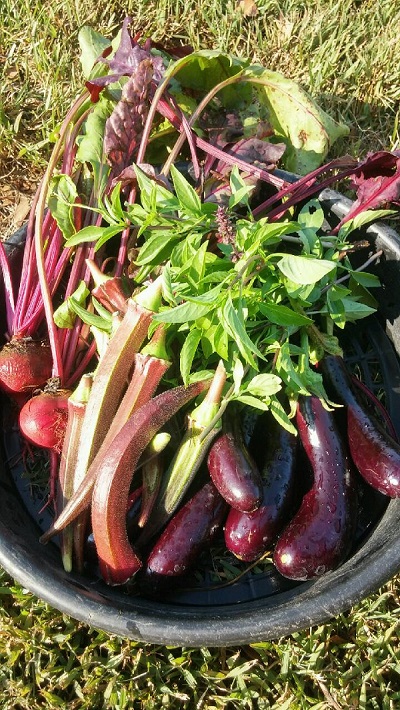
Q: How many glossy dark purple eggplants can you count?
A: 5